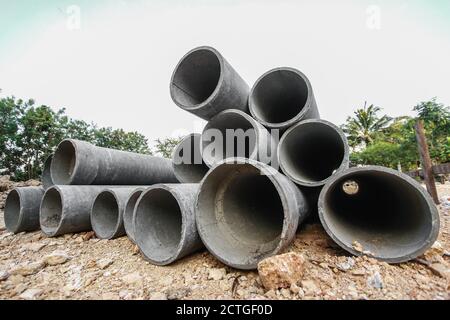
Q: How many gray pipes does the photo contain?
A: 14